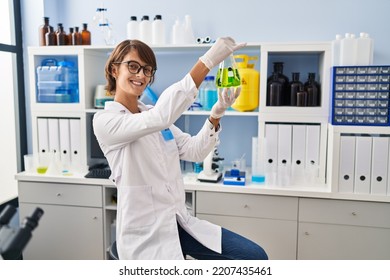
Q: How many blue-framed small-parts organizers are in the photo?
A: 1